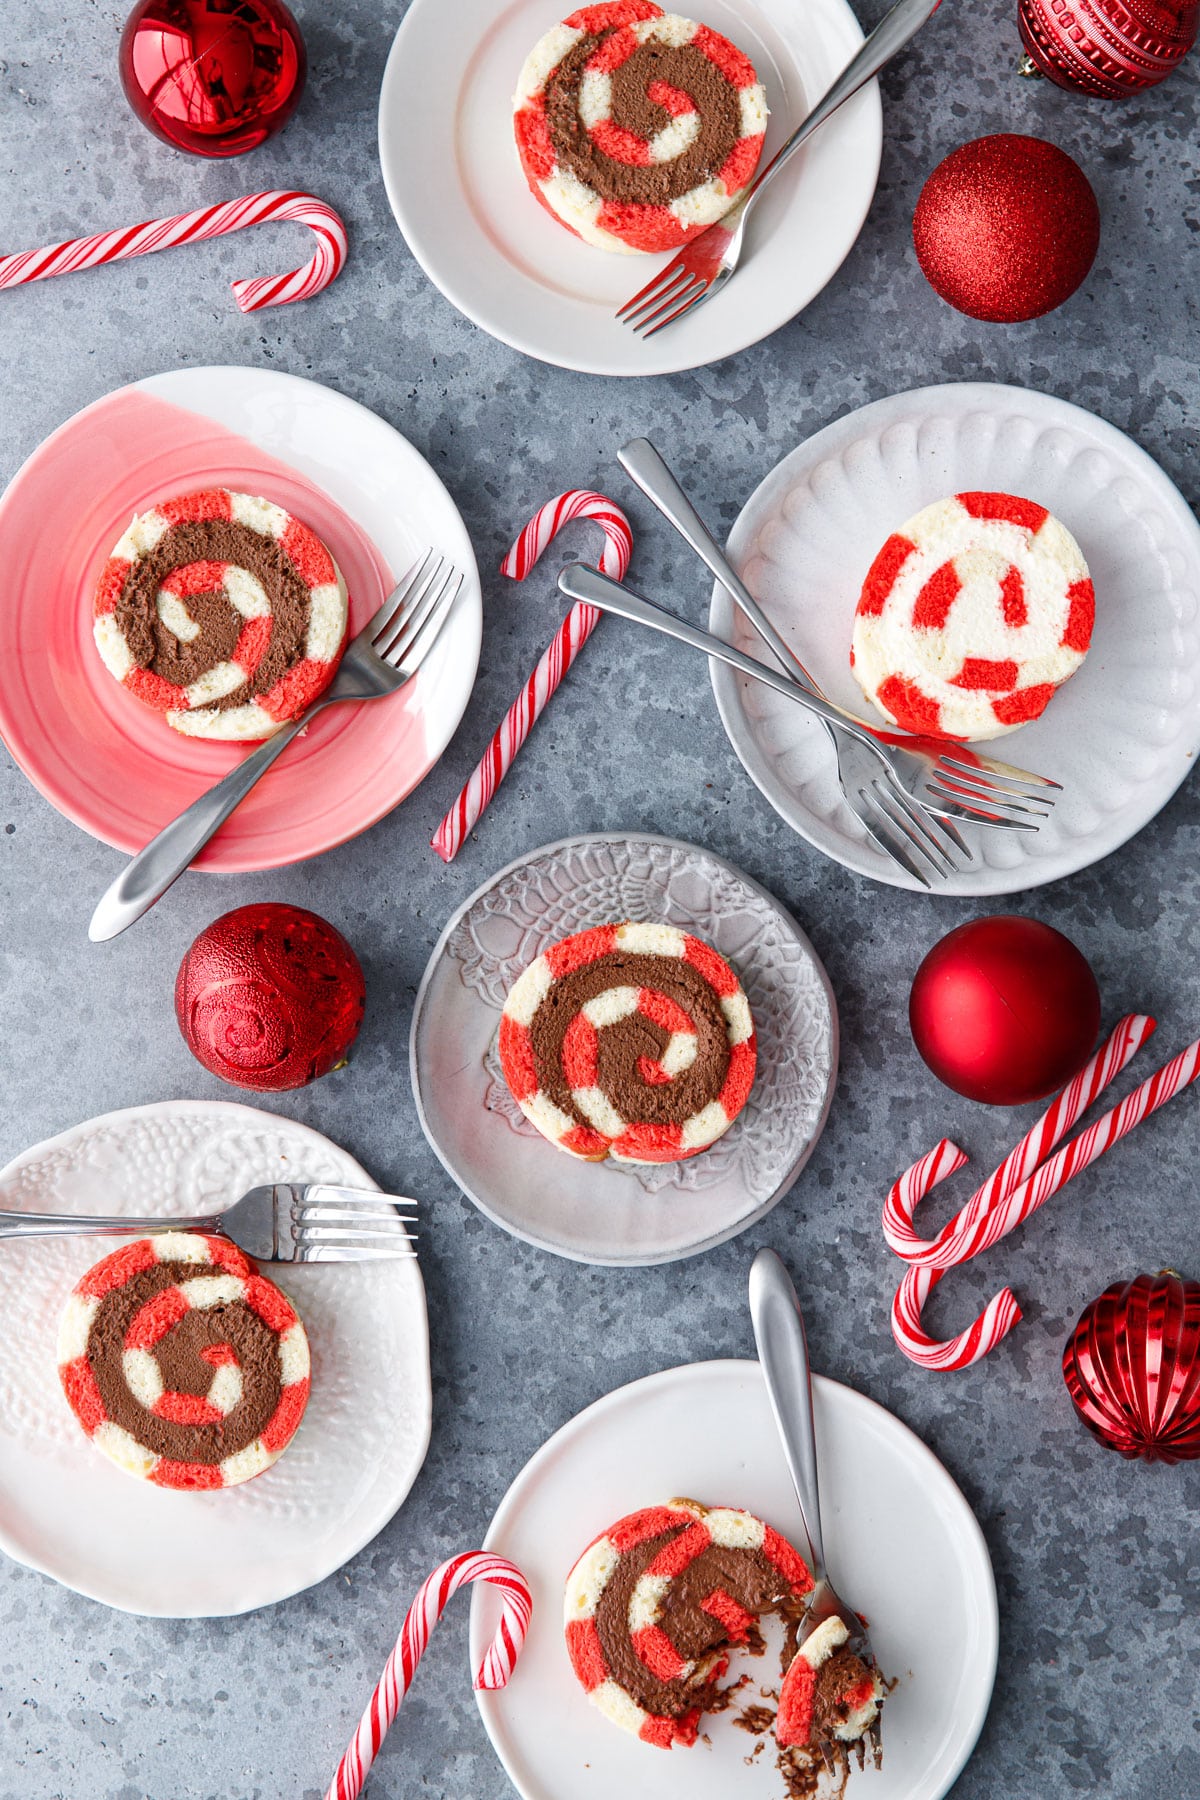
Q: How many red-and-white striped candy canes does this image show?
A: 5